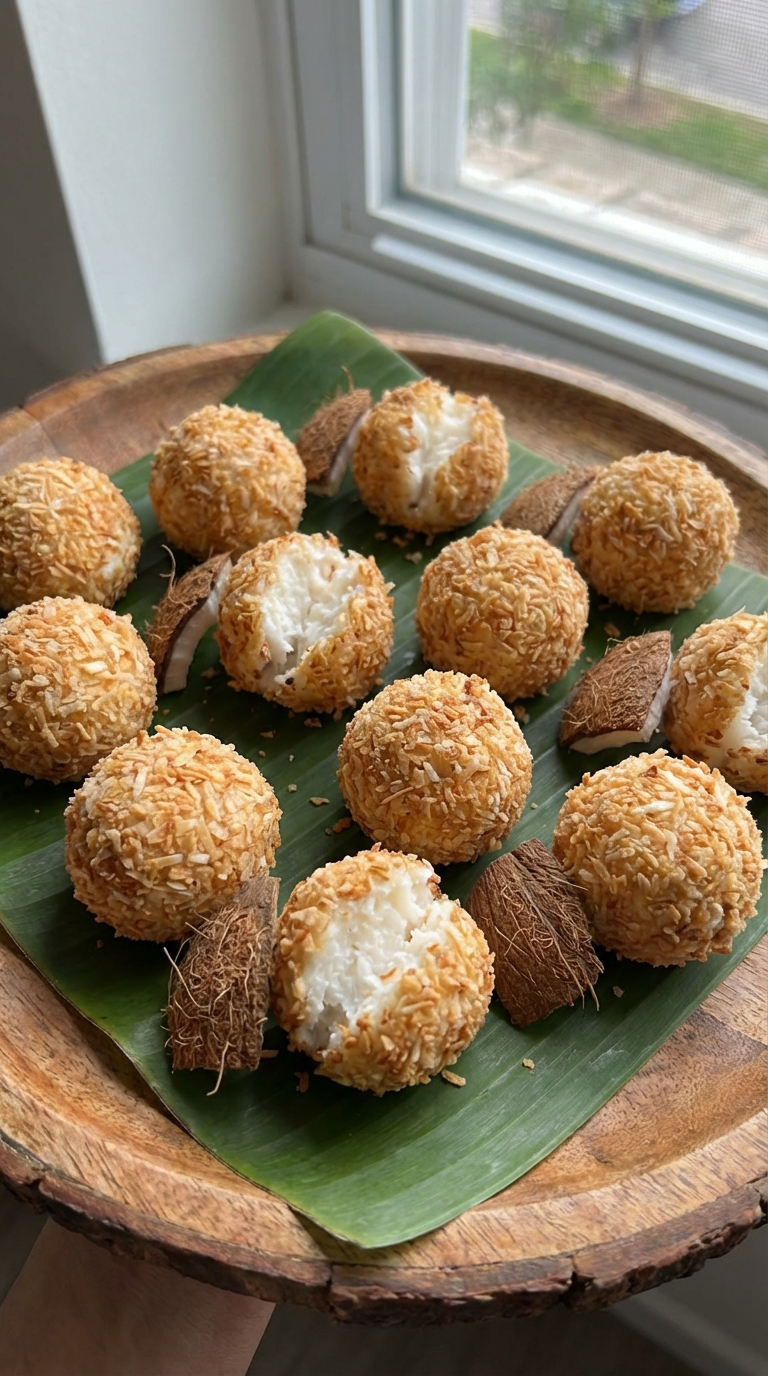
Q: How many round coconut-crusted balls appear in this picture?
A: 12